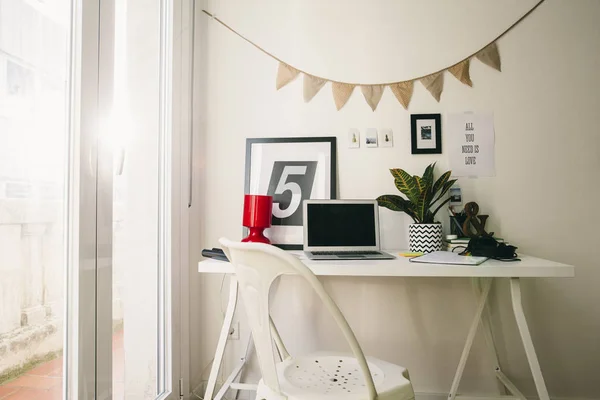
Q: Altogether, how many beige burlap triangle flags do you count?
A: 8